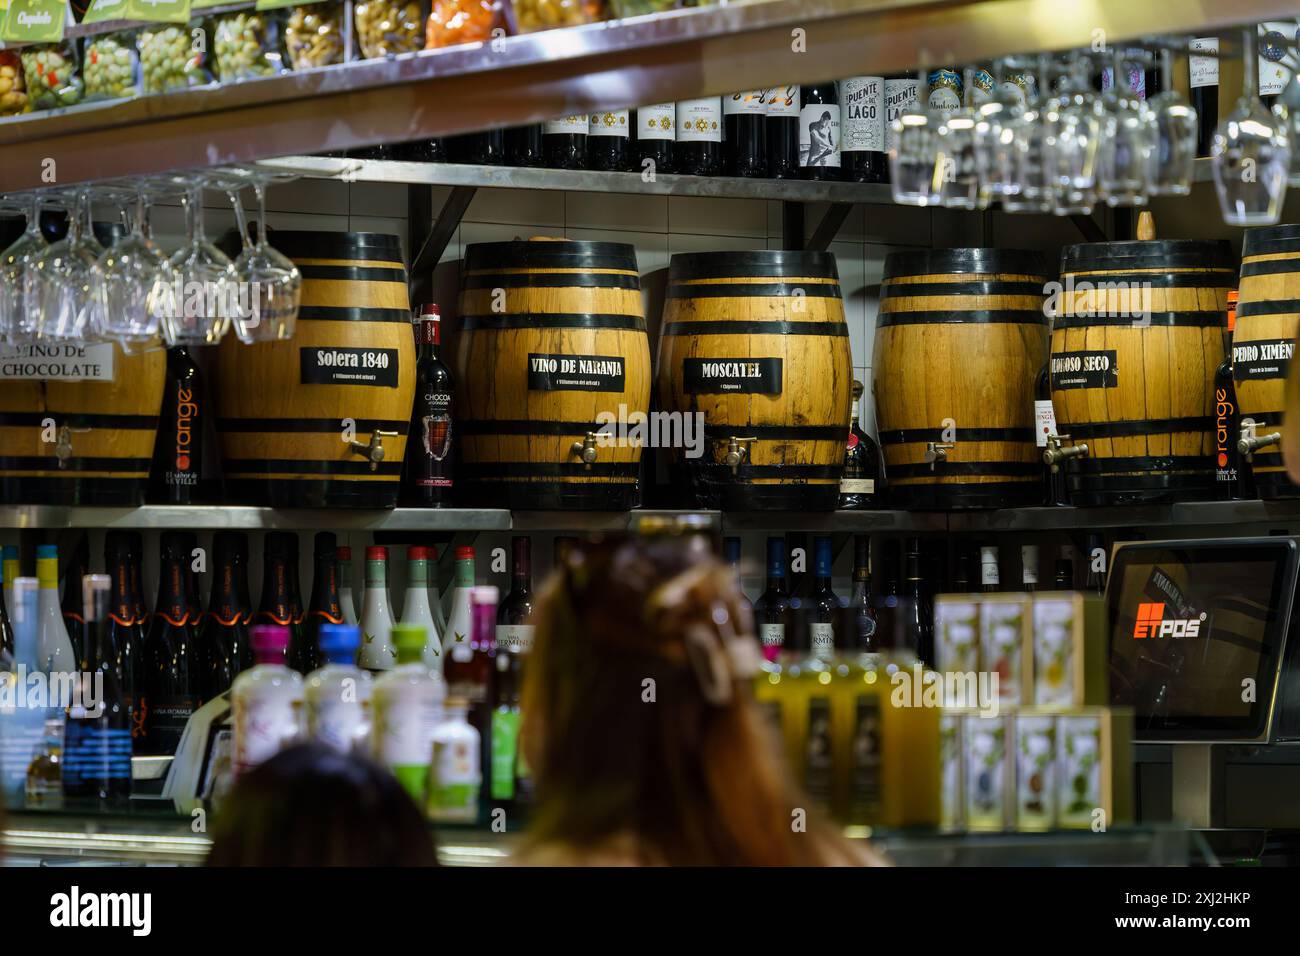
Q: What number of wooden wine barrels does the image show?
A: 7